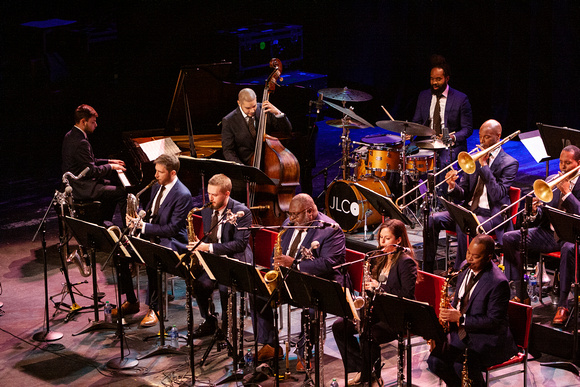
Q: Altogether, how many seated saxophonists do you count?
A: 5